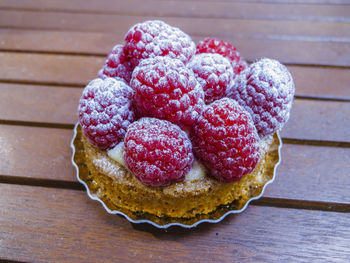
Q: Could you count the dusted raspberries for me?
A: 9